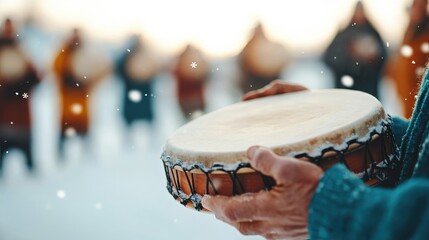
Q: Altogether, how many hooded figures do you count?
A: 7